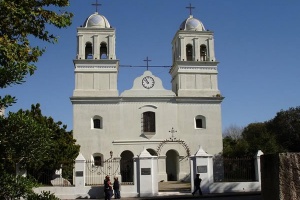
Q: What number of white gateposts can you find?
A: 4